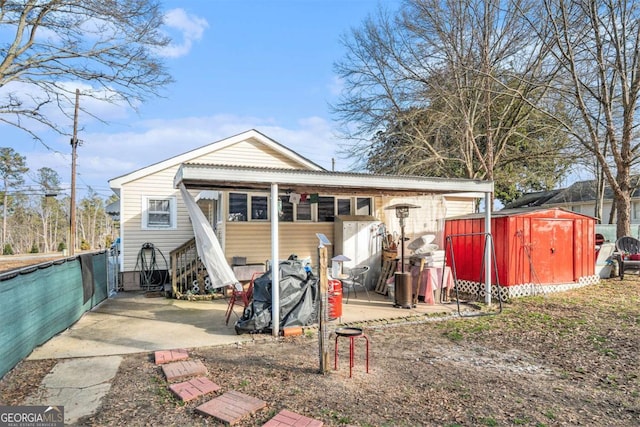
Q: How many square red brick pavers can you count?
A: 5